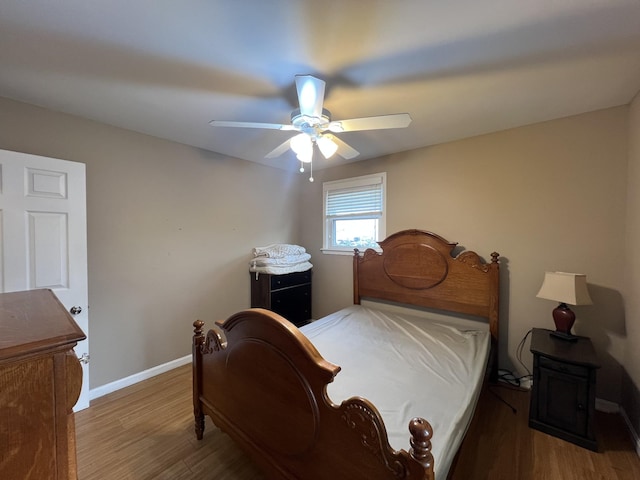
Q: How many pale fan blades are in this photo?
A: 5